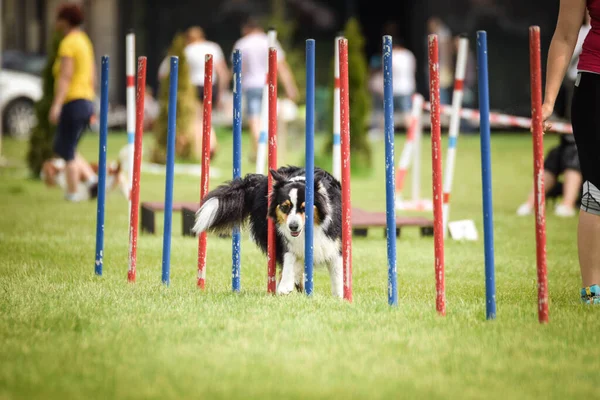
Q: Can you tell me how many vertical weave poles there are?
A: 12